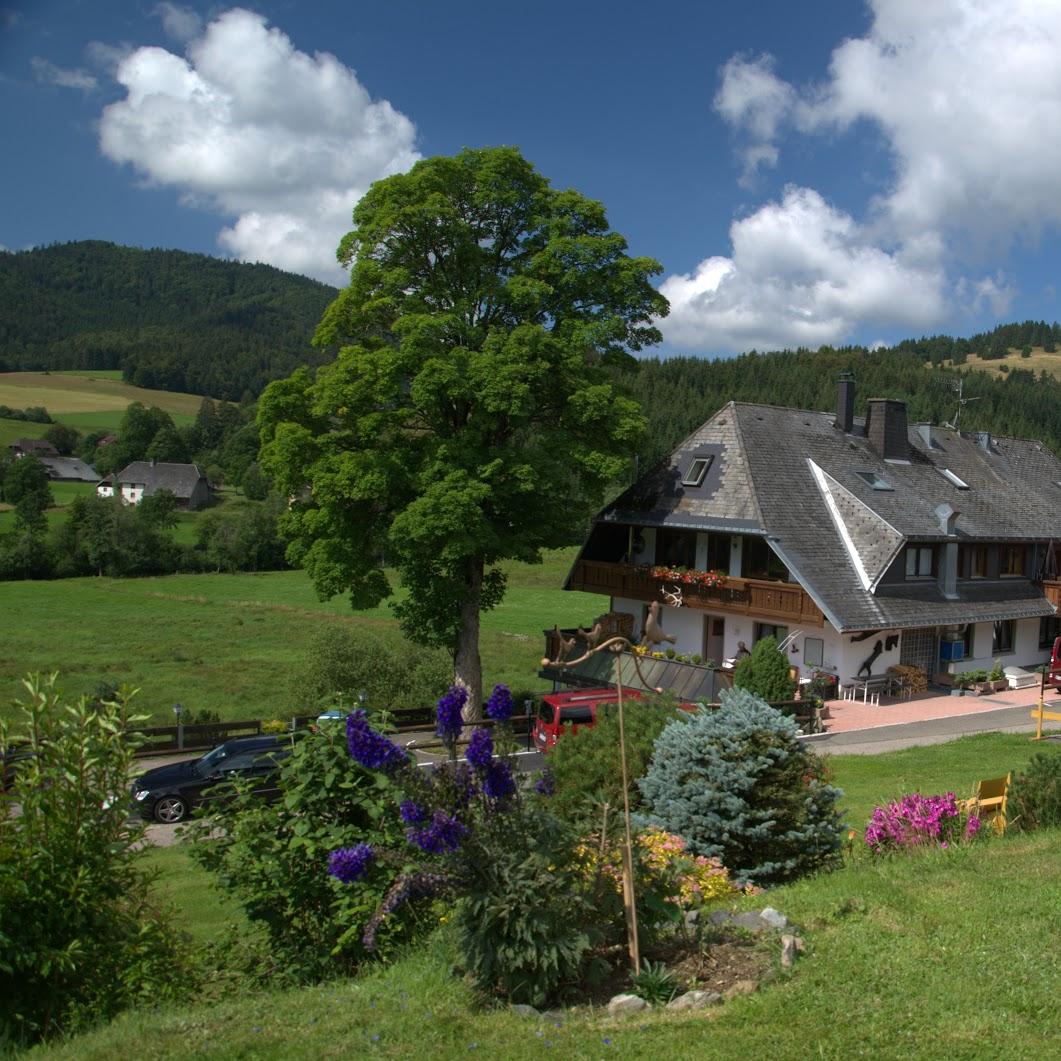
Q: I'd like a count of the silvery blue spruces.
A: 1